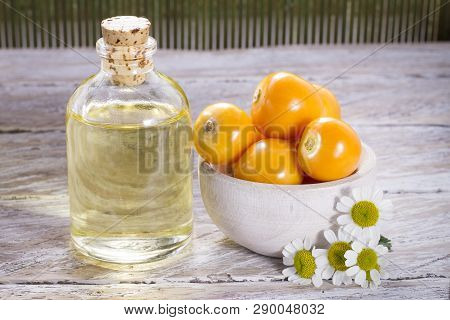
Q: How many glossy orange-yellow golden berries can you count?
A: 5